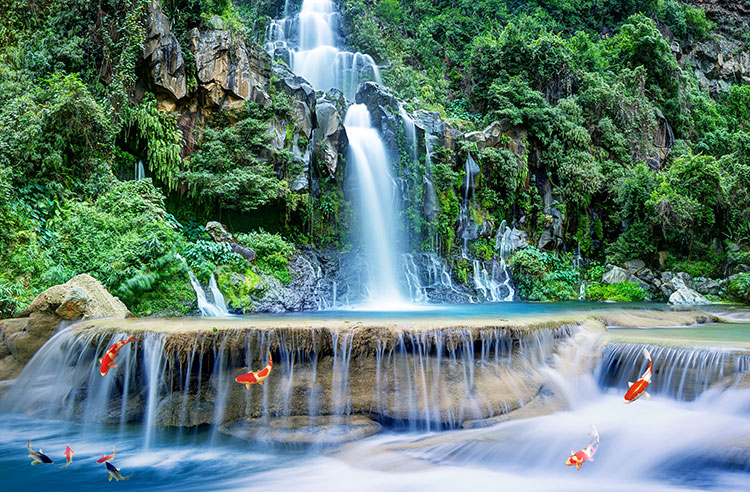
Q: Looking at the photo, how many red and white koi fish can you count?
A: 4